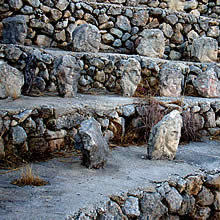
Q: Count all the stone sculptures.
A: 11